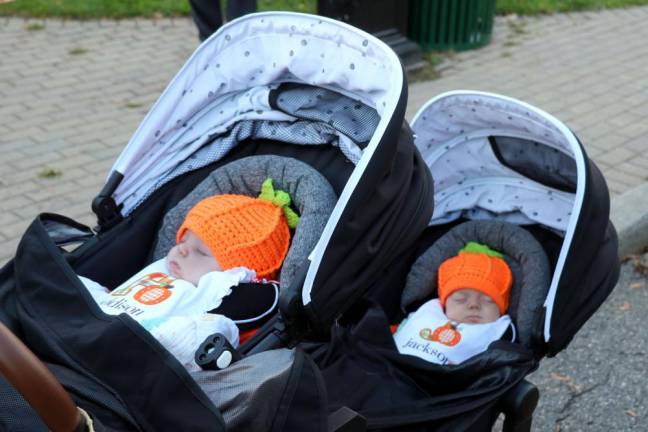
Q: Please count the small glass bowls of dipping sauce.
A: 0